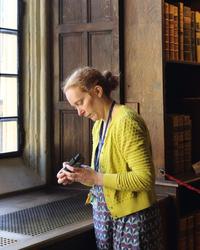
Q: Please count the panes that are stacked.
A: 4